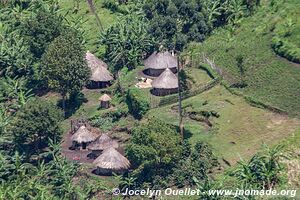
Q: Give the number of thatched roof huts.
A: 8